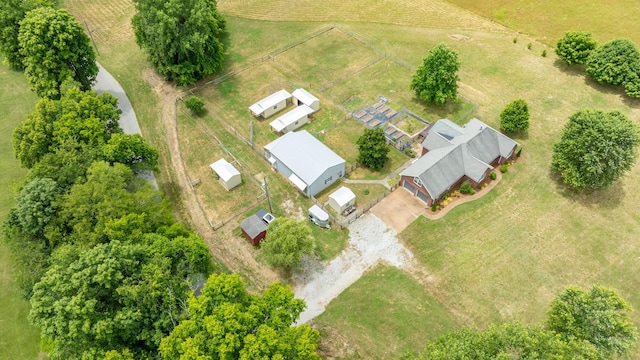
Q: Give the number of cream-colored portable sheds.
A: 5